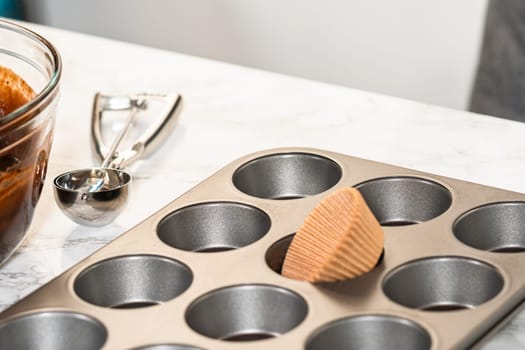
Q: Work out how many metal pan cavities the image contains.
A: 11